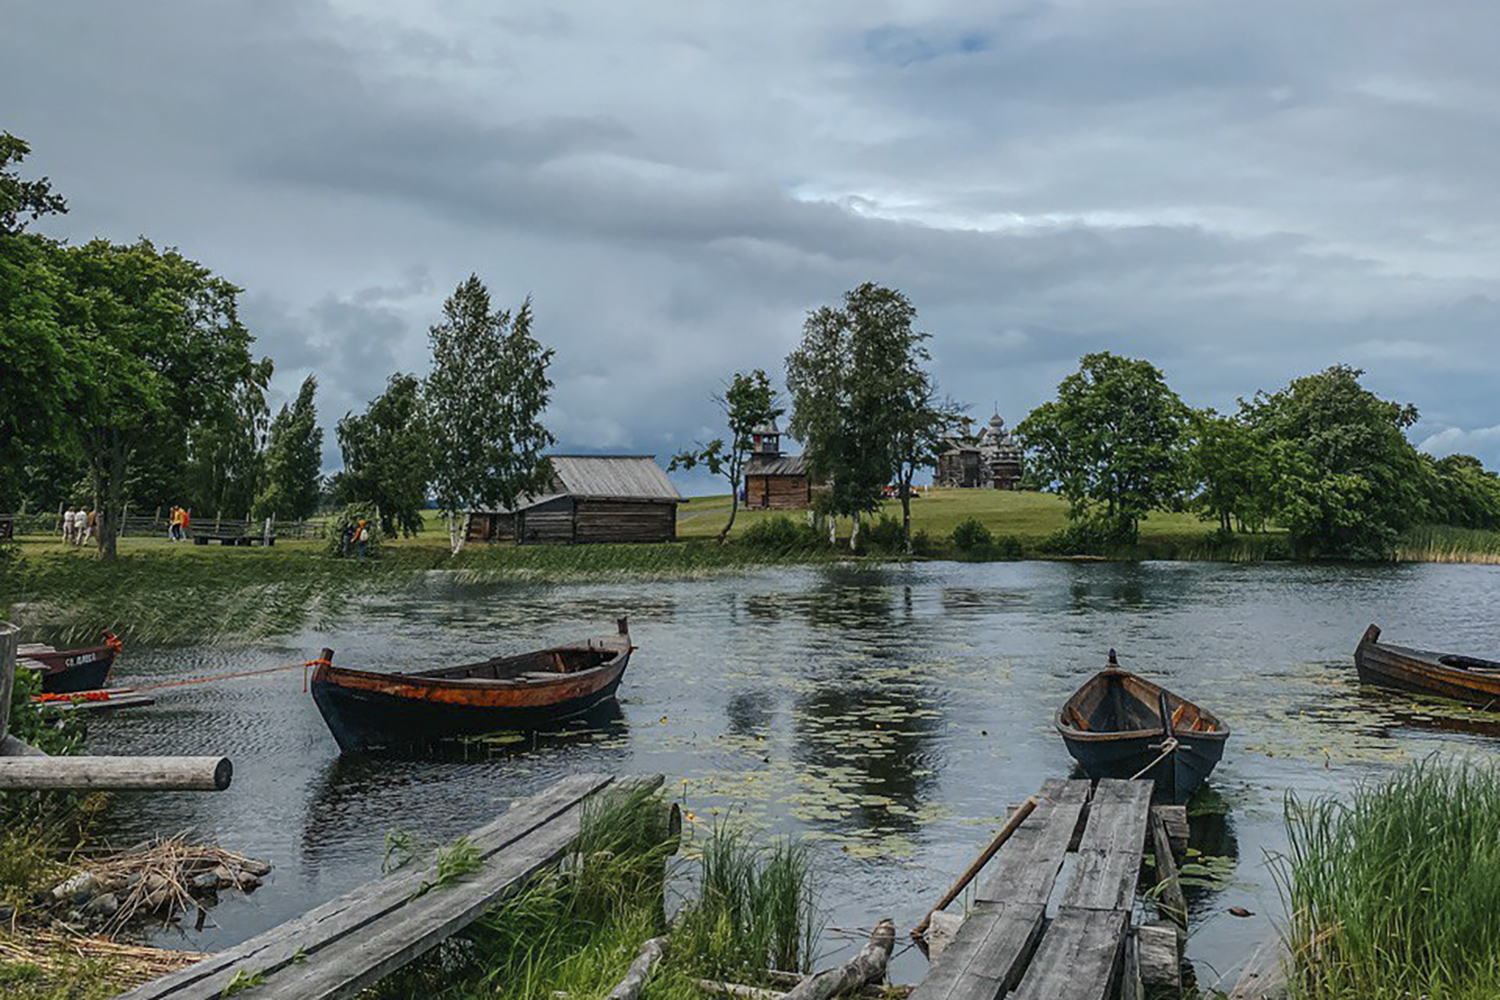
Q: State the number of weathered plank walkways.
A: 2